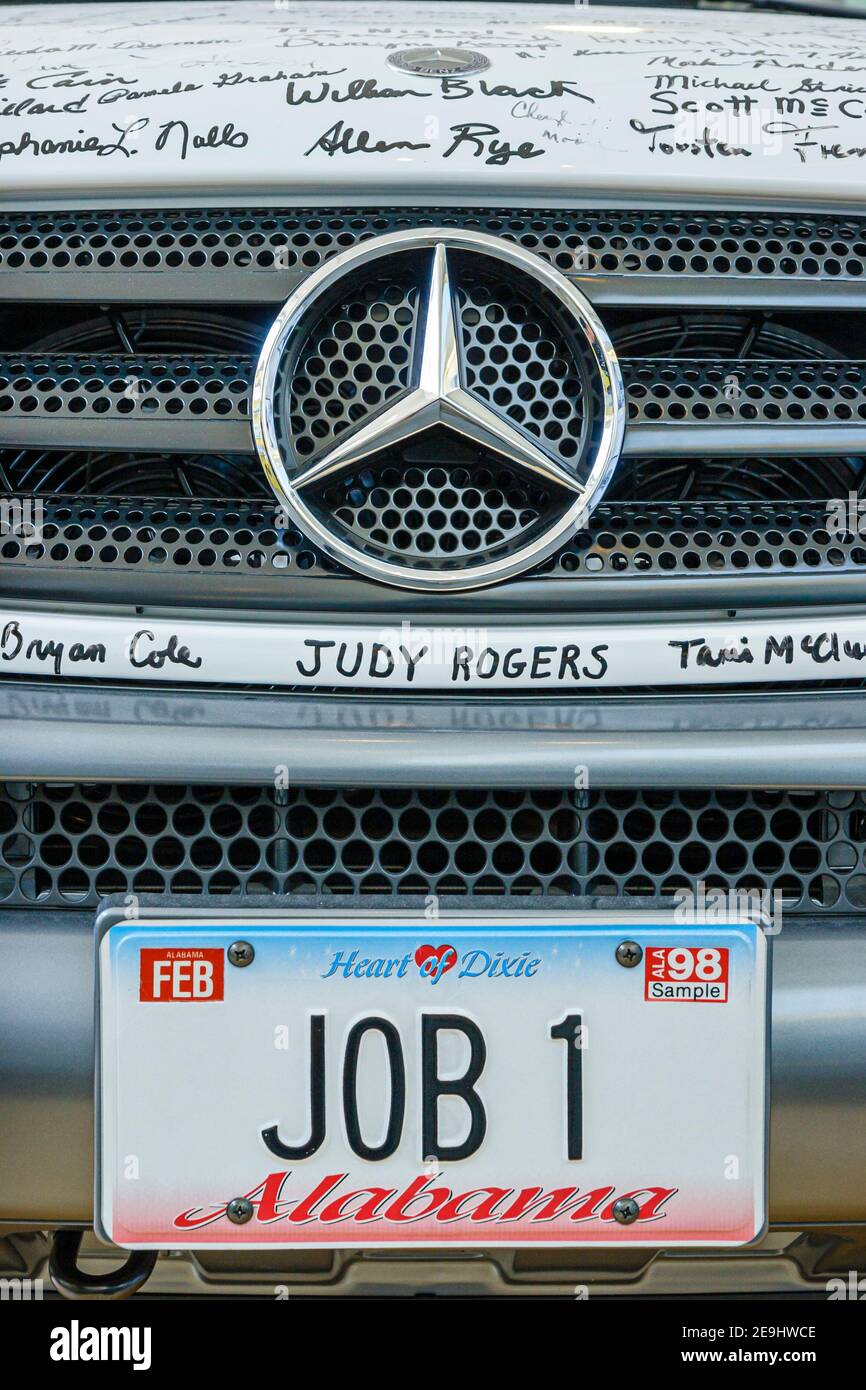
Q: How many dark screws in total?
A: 4